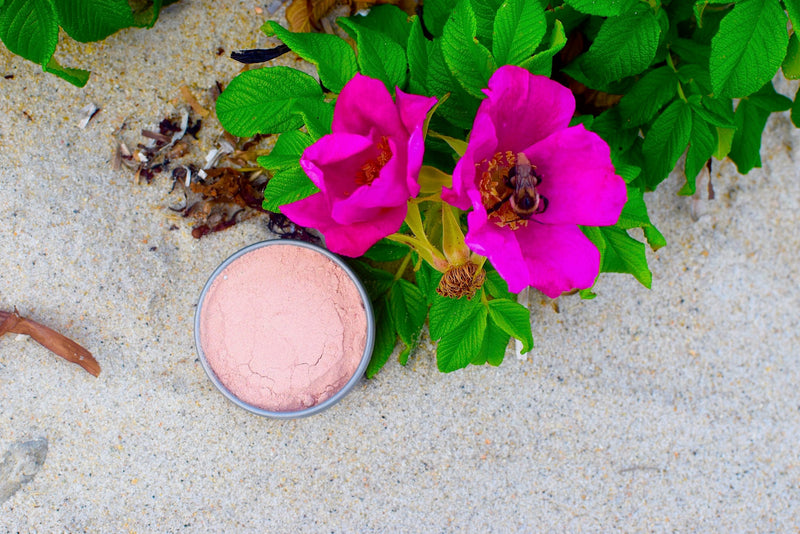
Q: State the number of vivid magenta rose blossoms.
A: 2